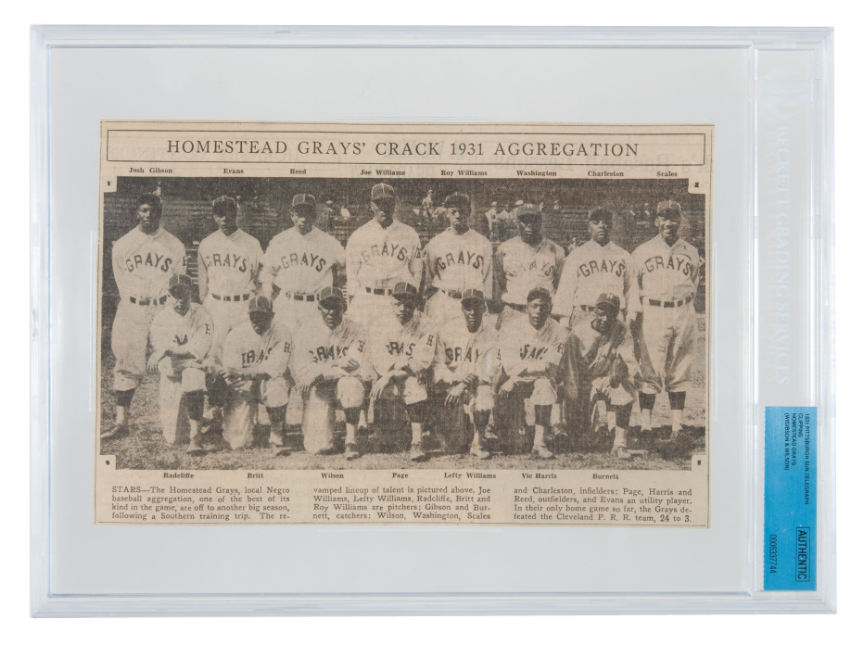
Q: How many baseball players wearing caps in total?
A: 15